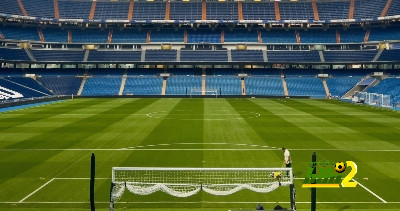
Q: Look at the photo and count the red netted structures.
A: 0